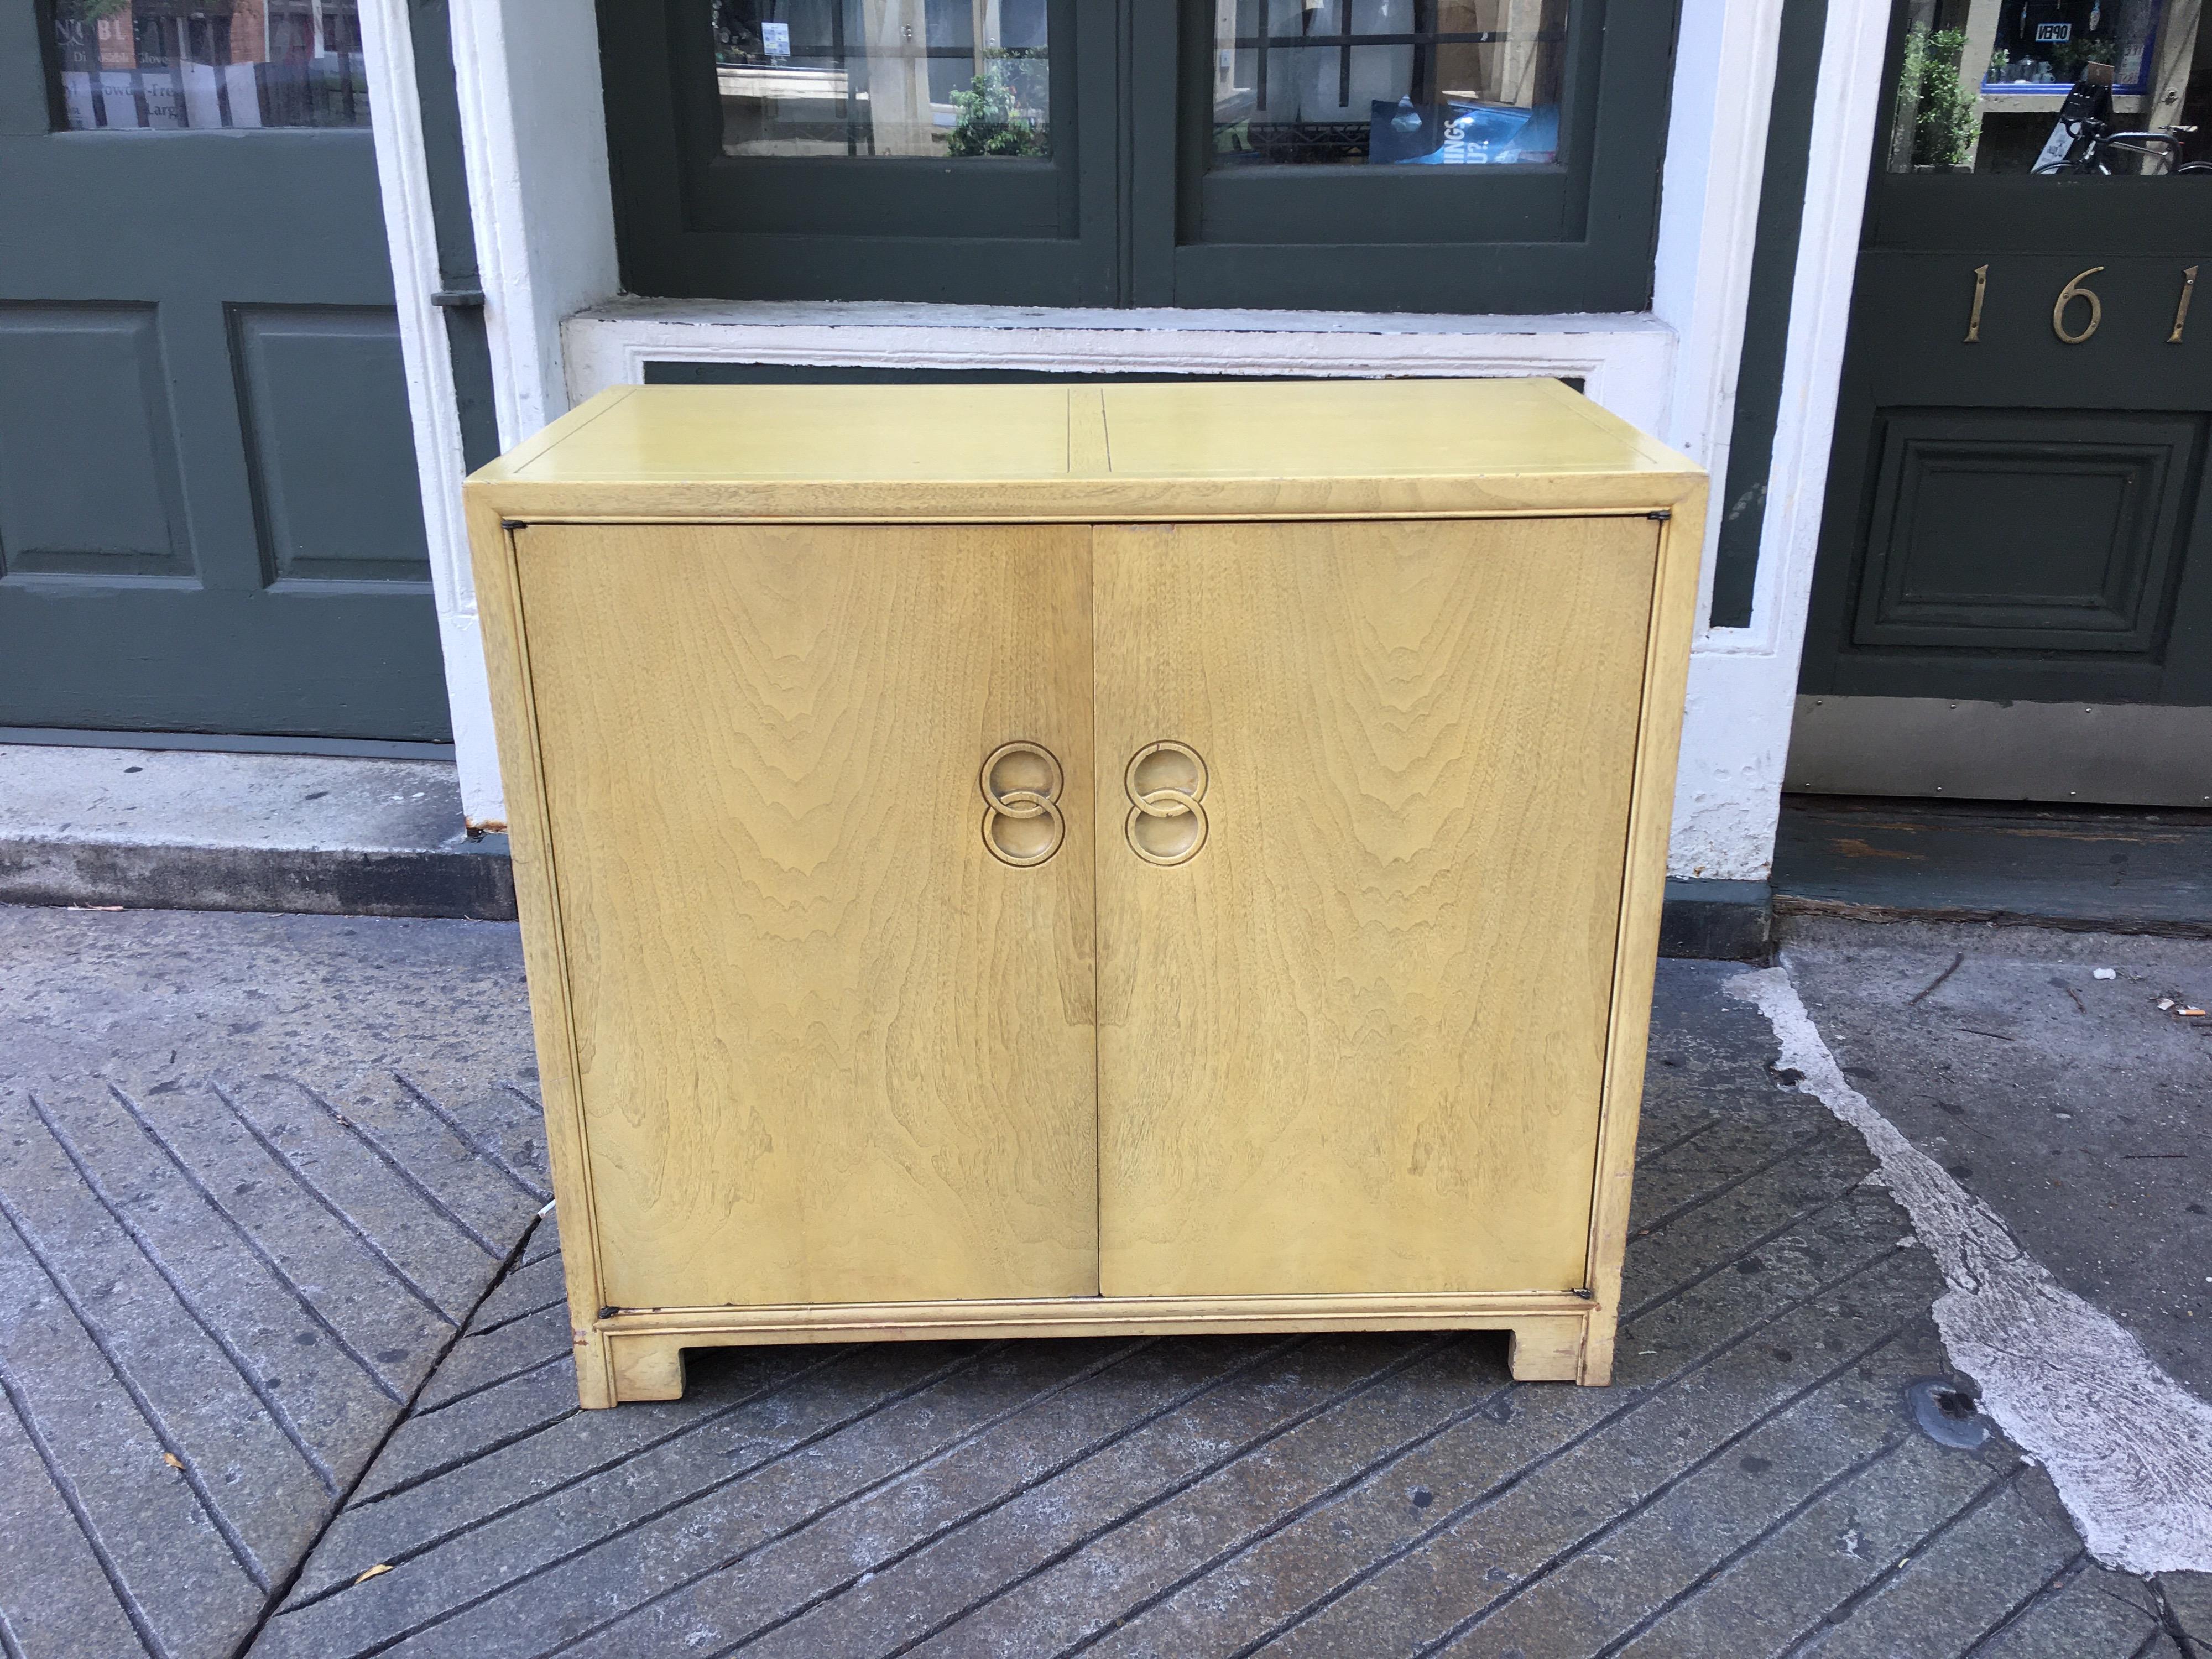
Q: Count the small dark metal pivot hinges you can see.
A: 4